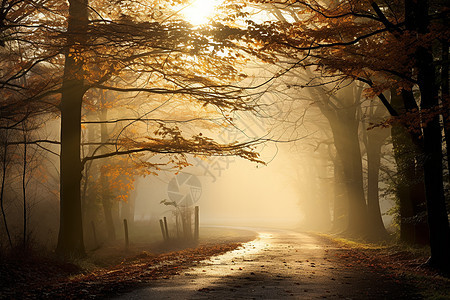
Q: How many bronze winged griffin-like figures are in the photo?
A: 0